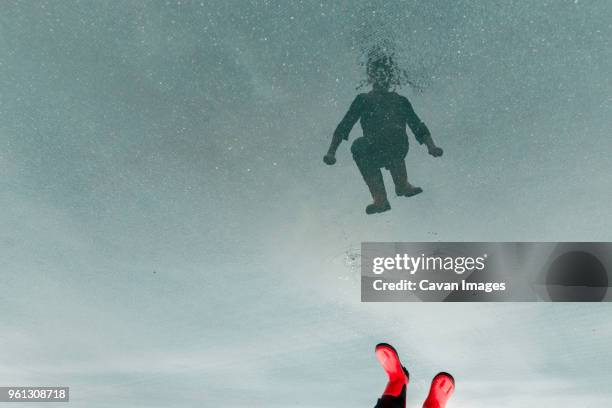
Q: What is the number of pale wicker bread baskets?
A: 0